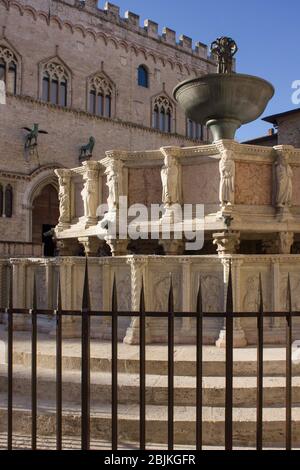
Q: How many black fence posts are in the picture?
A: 11